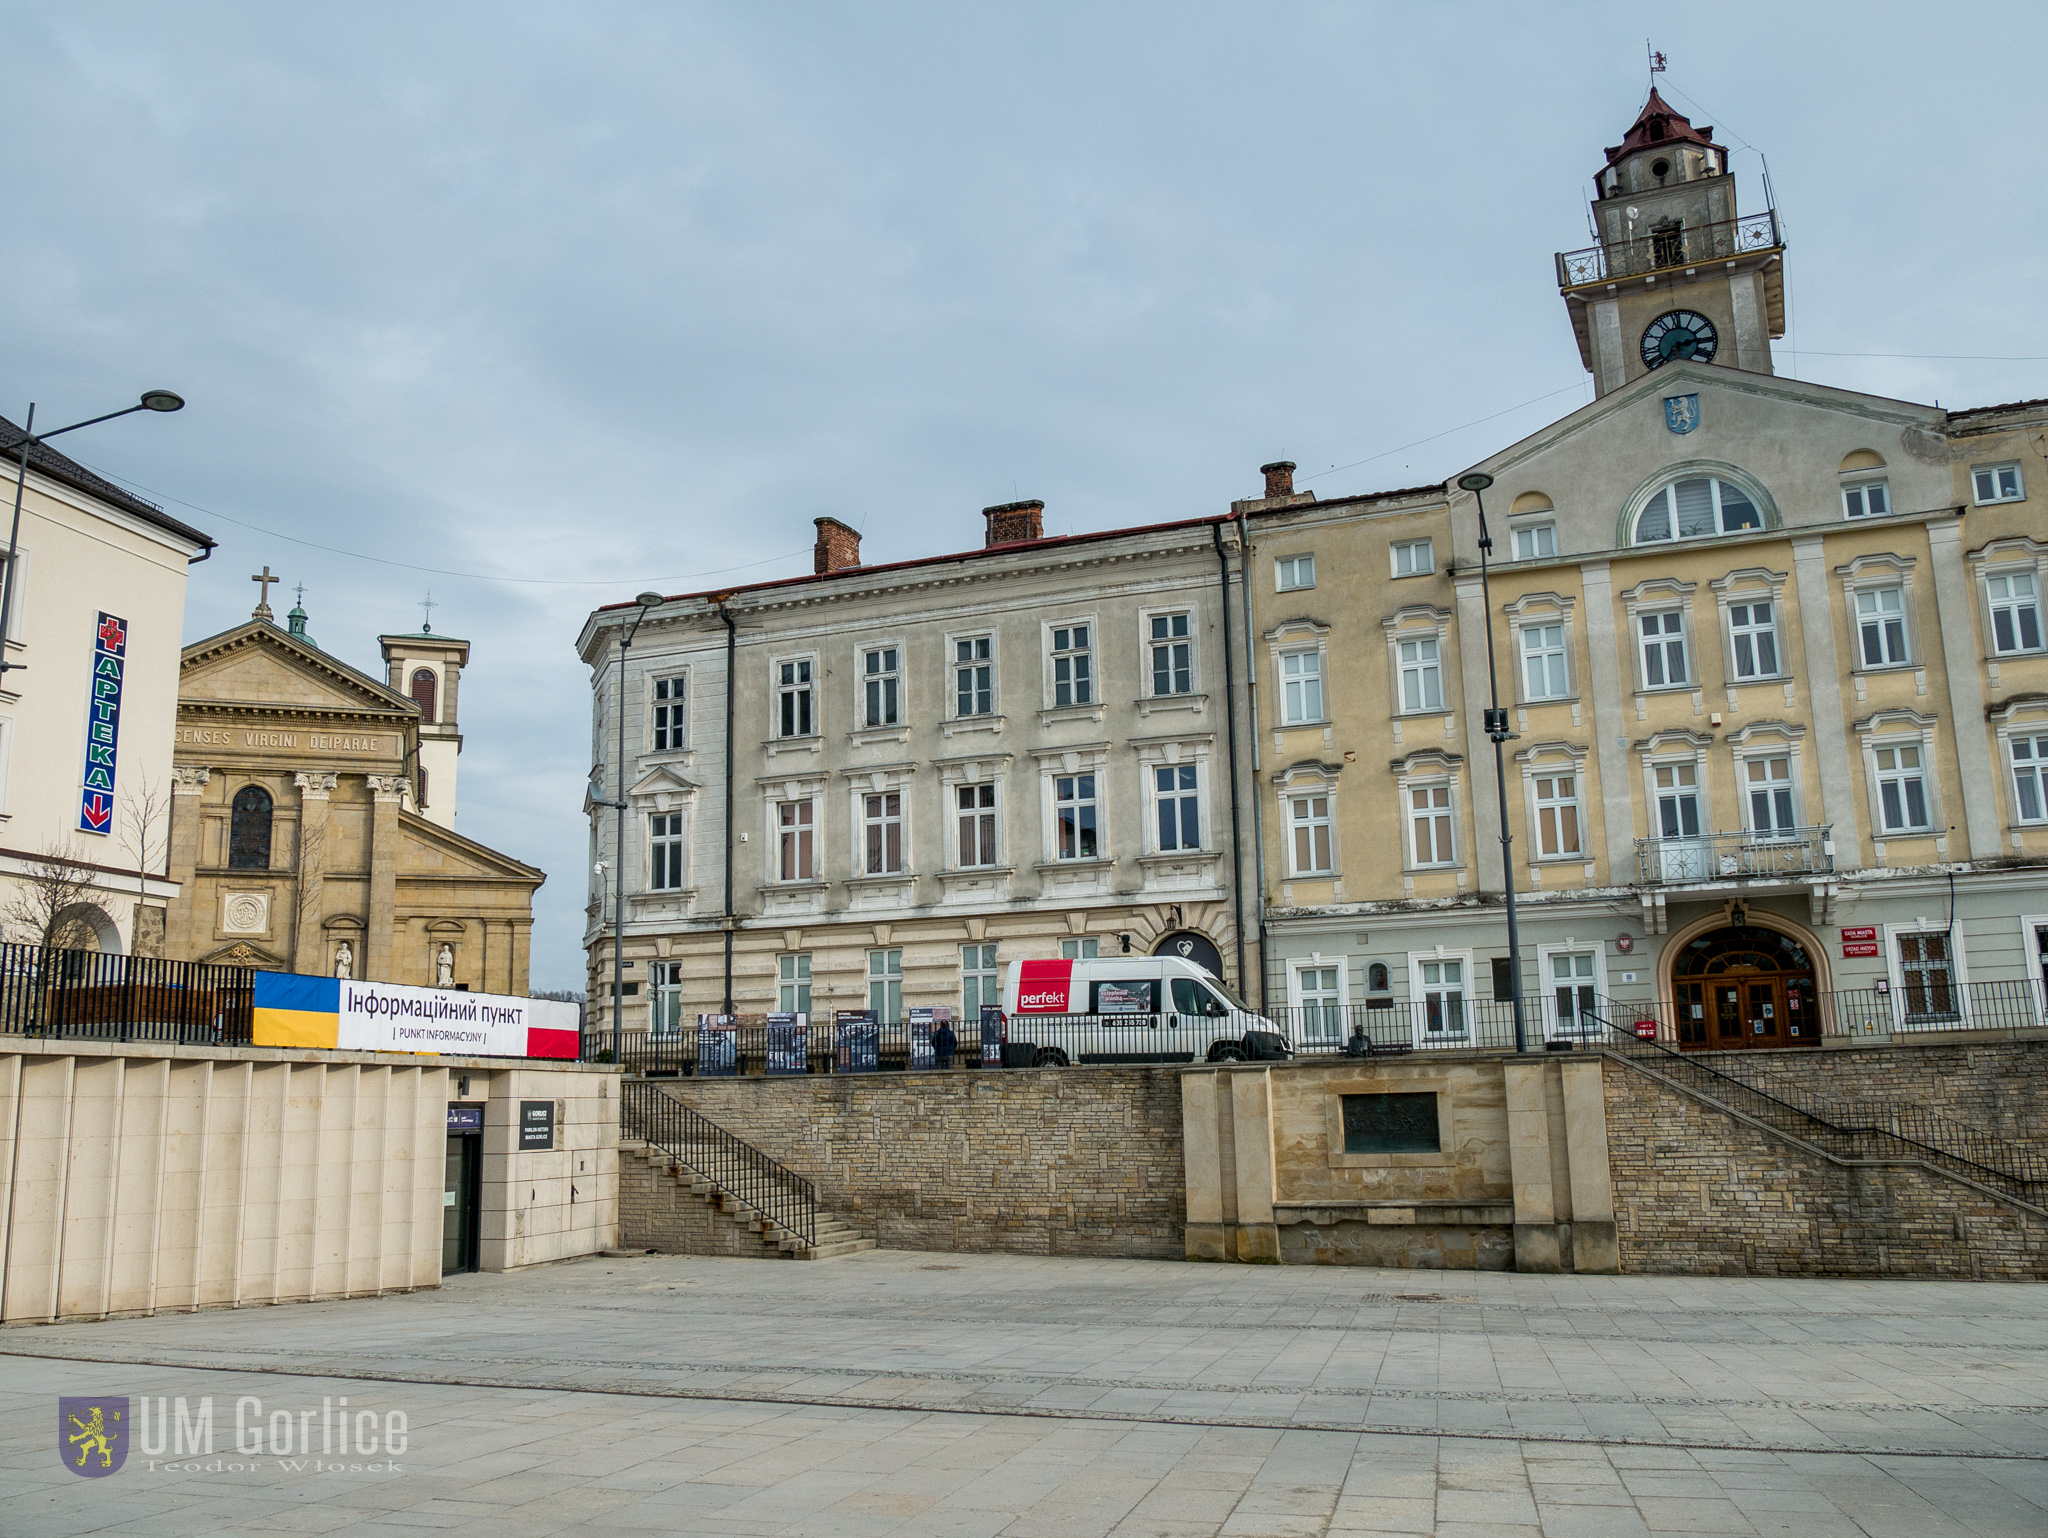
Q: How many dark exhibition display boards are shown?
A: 5